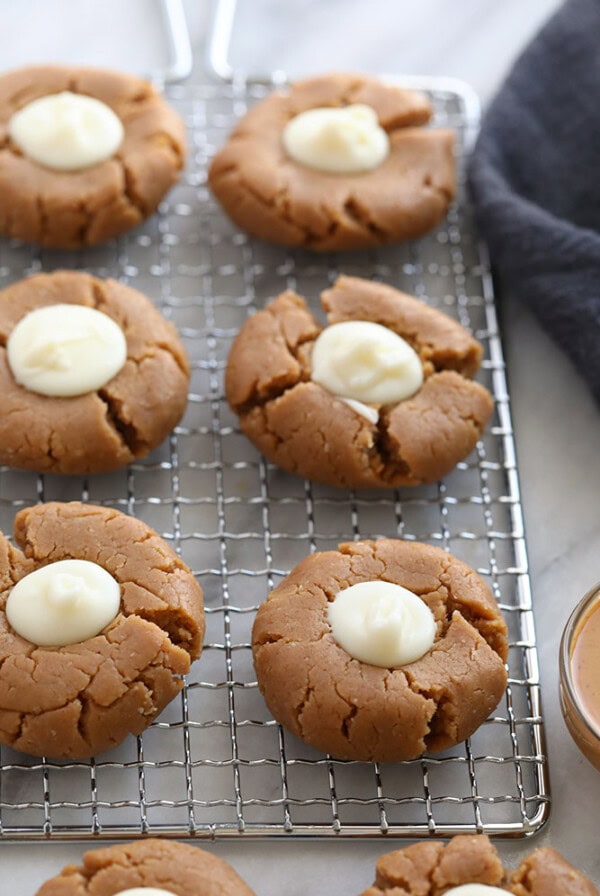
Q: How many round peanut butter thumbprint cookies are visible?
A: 8